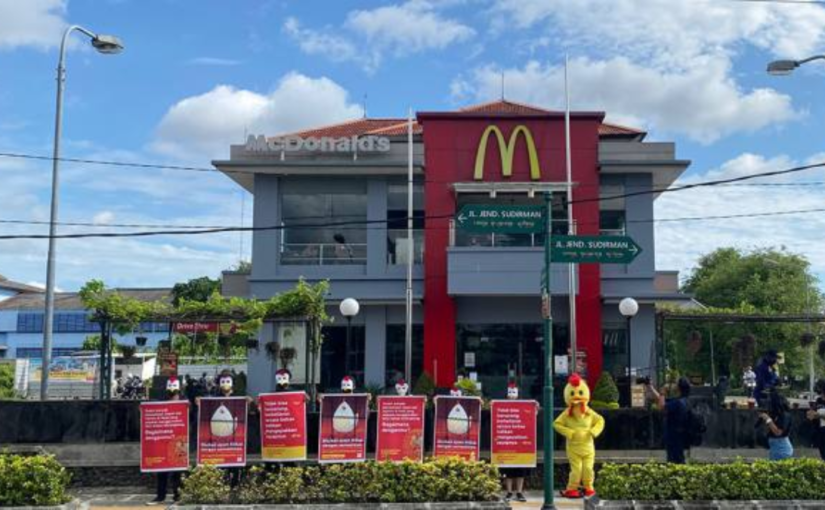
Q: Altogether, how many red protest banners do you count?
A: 7